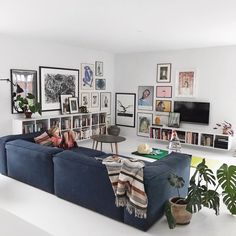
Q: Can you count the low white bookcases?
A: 2